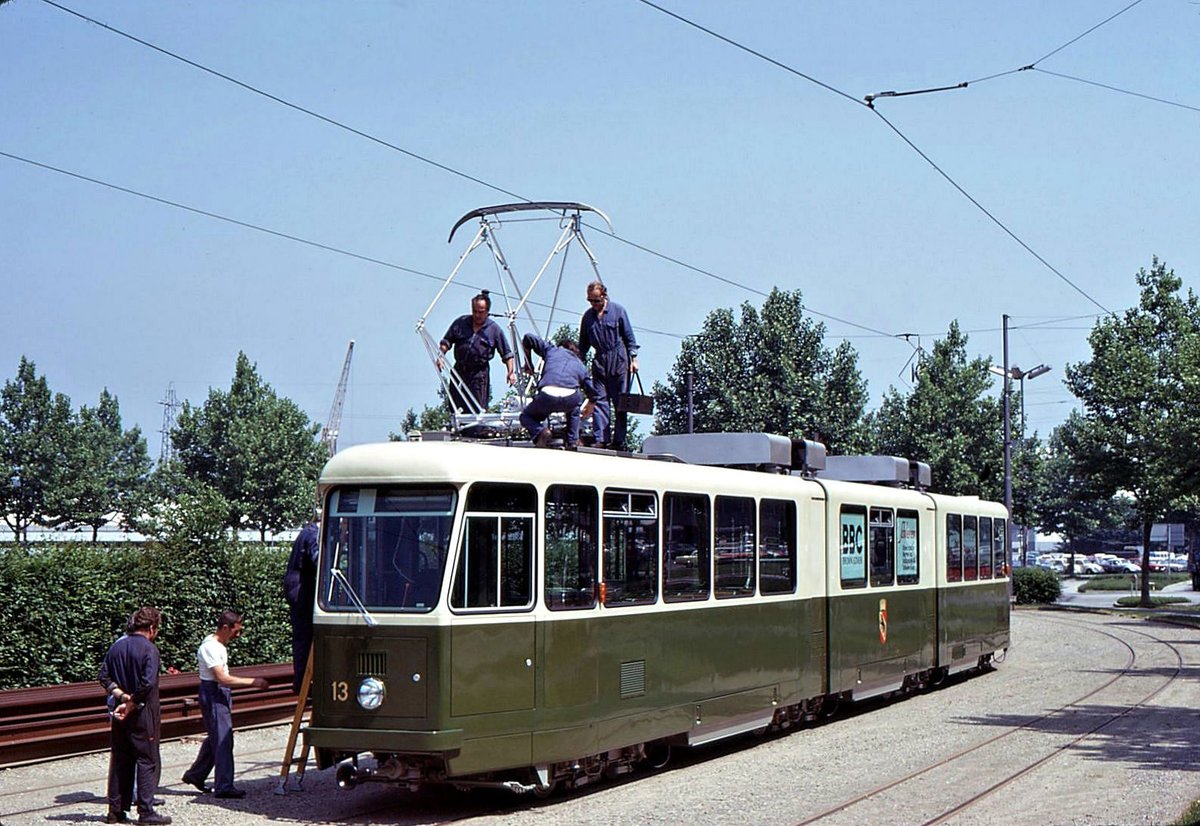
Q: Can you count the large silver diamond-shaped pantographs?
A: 1